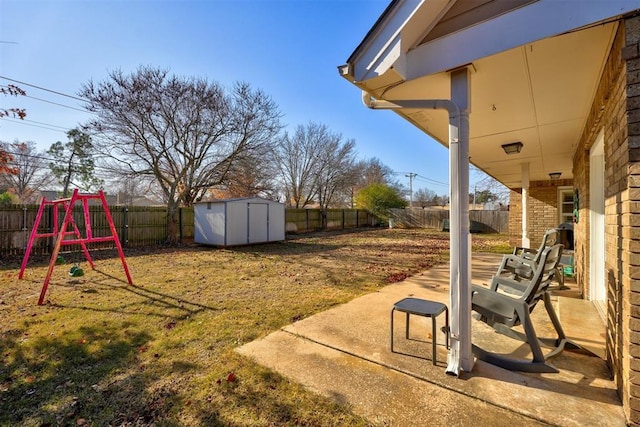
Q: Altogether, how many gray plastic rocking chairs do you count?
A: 2